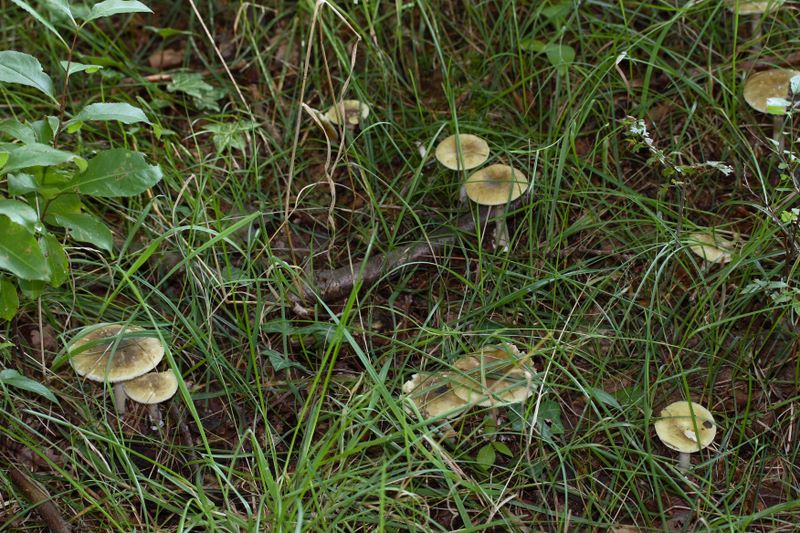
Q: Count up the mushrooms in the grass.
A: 11